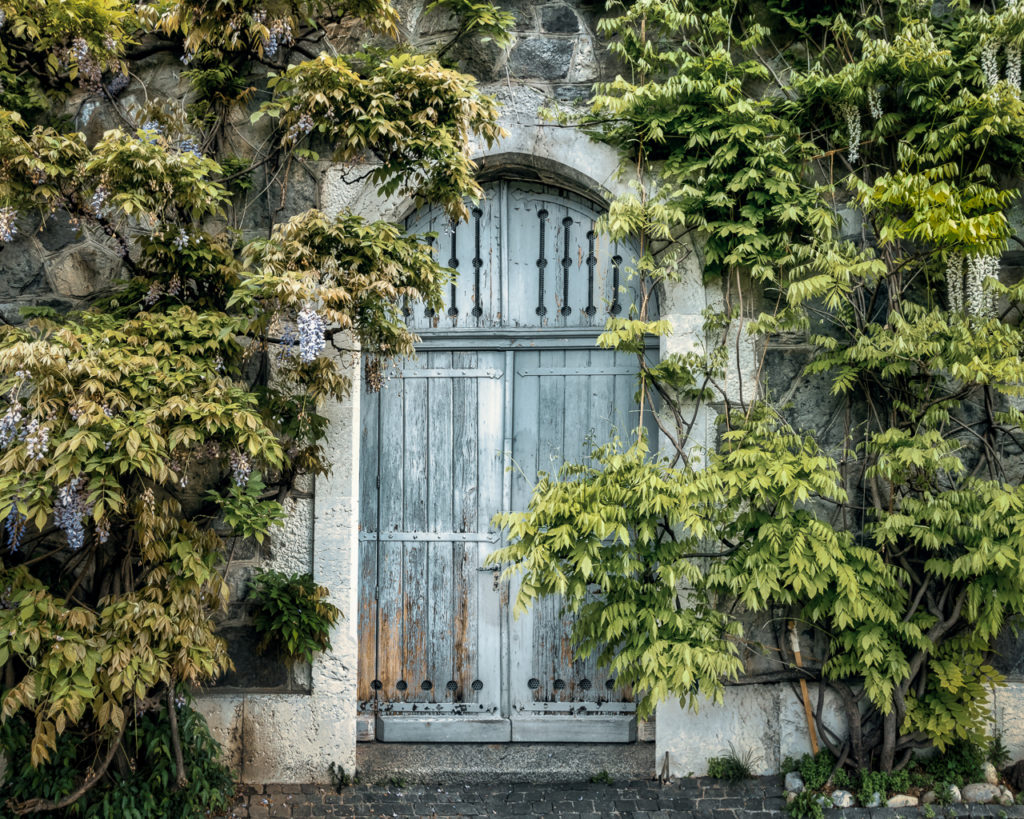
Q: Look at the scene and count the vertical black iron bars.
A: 8